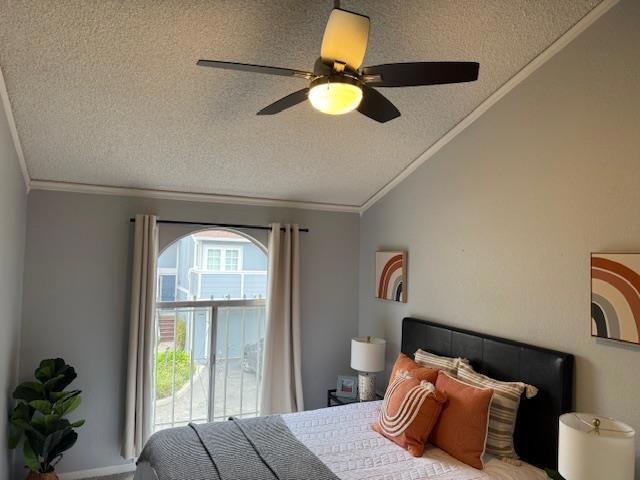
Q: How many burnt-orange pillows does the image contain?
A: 3